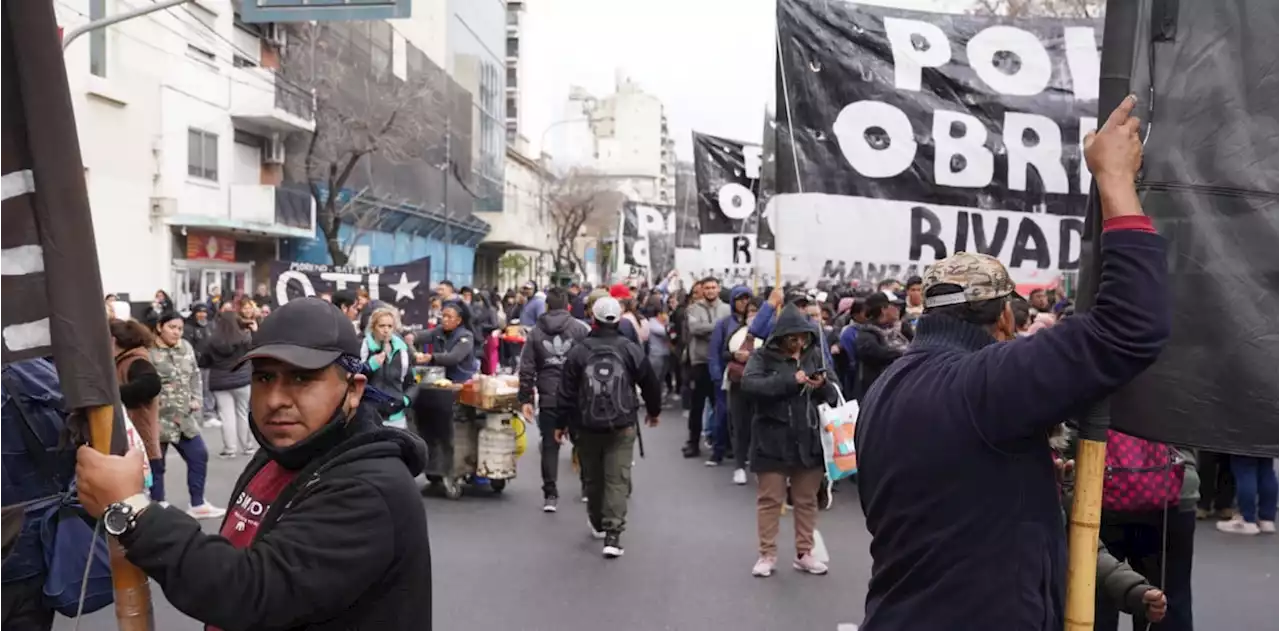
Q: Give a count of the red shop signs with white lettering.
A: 1